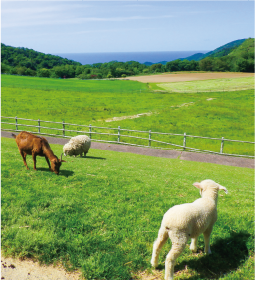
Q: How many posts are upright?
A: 8